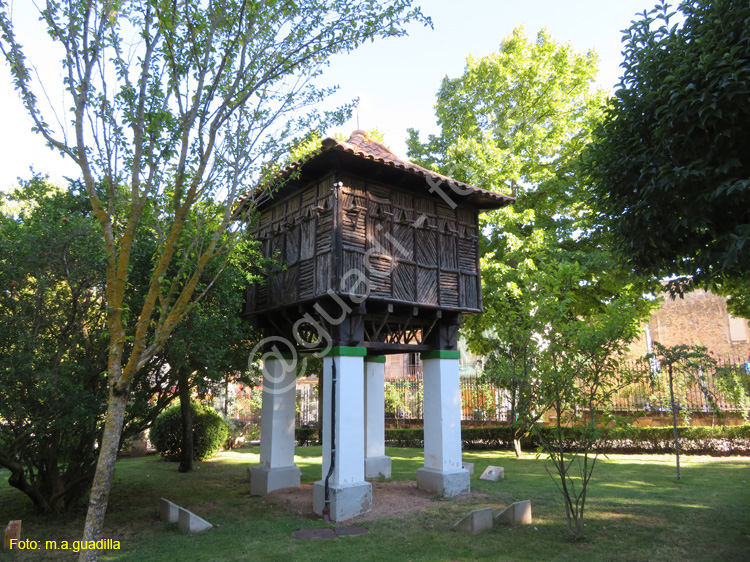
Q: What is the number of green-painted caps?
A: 4